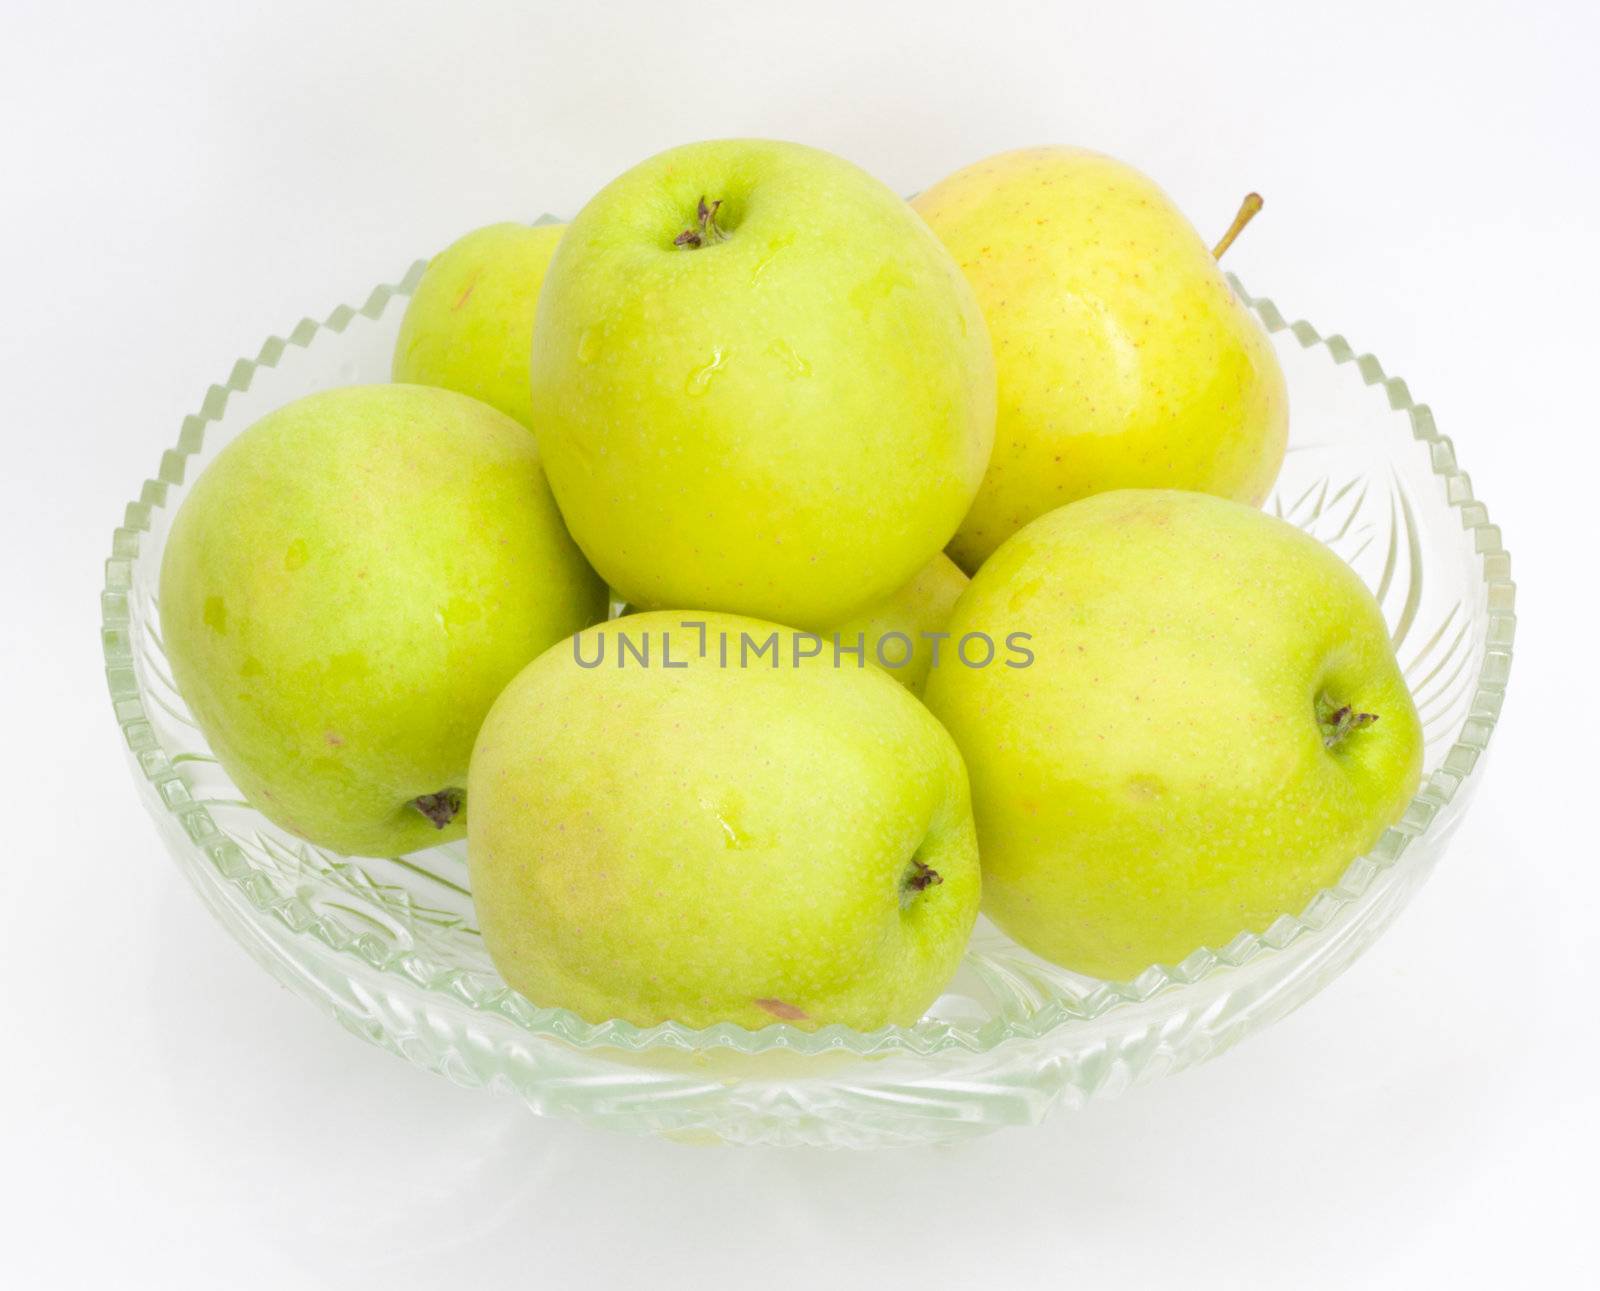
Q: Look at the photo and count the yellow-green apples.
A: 7